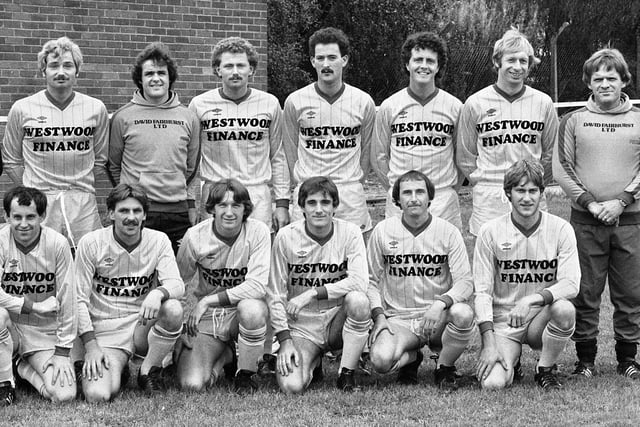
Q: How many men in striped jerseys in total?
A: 11